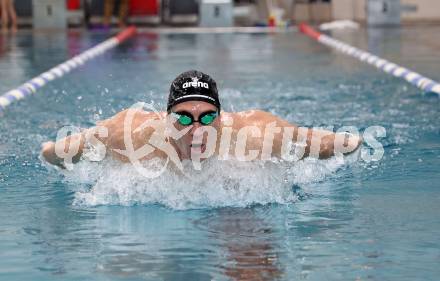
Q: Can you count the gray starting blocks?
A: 3